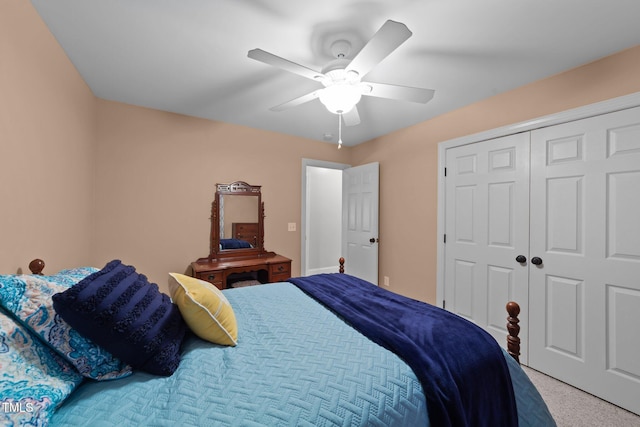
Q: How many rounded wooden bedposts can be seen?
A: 3